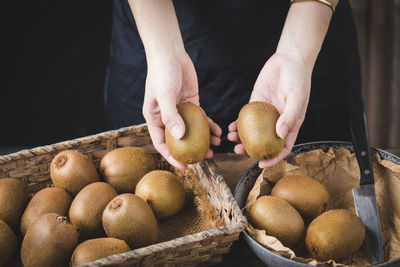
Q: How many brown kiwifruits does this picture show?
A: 15